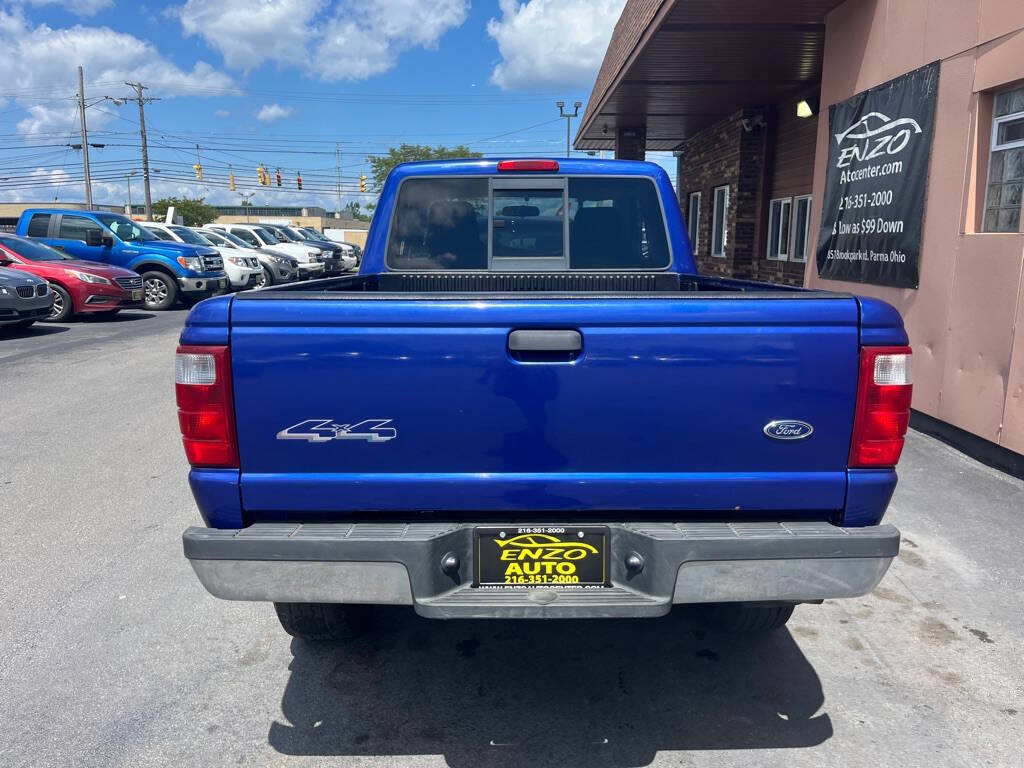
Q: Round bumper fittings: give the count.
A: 2